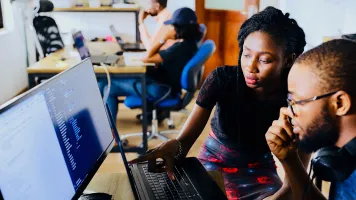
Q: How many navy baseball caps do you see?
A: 1